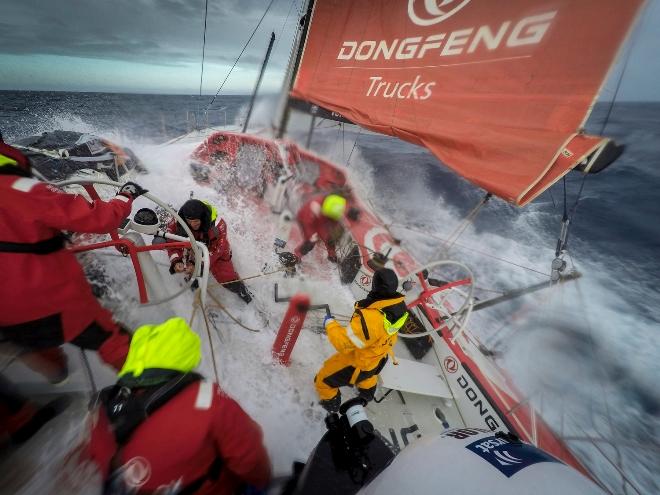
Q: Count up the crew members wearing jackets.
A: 5